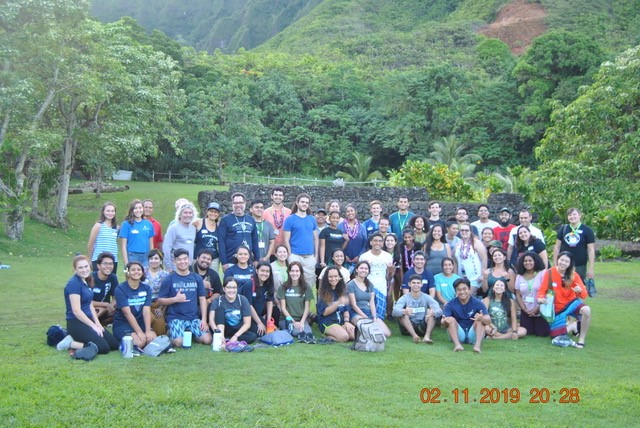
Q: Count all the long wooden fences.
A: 1